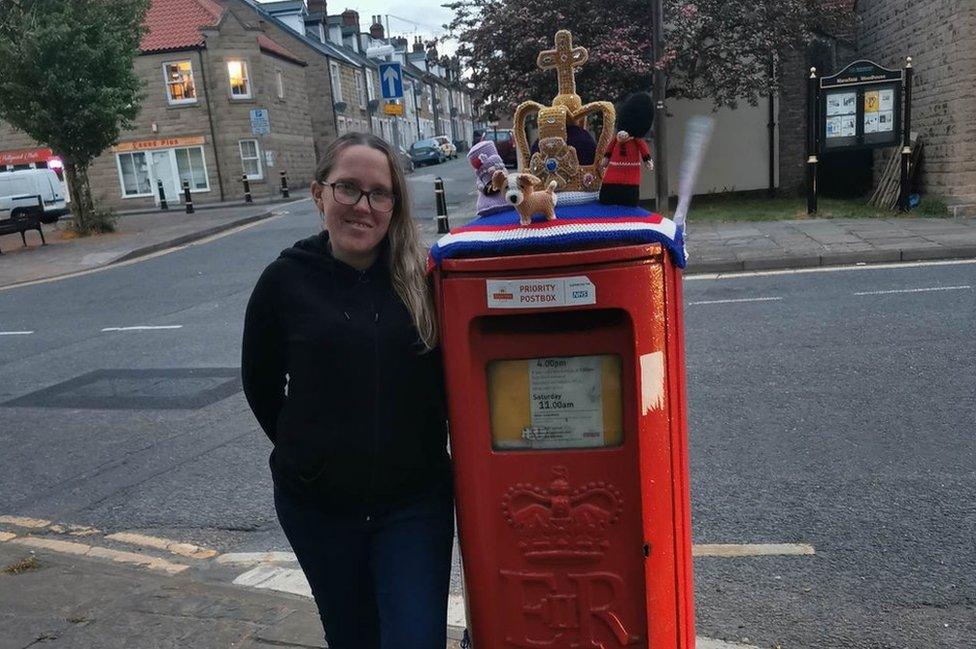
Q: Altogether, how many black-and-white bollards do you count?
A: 5